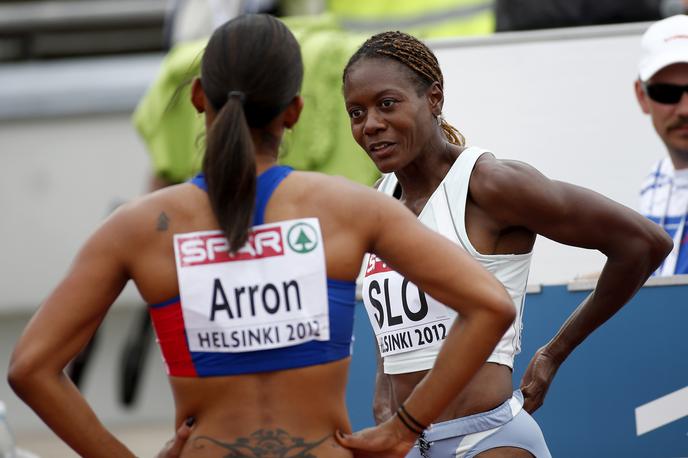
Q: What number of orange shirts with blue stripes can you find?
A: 0